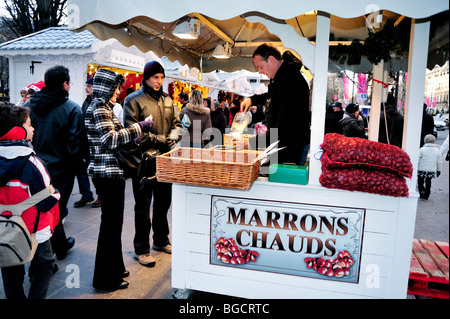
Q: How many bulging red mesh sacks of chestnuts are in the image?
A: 2